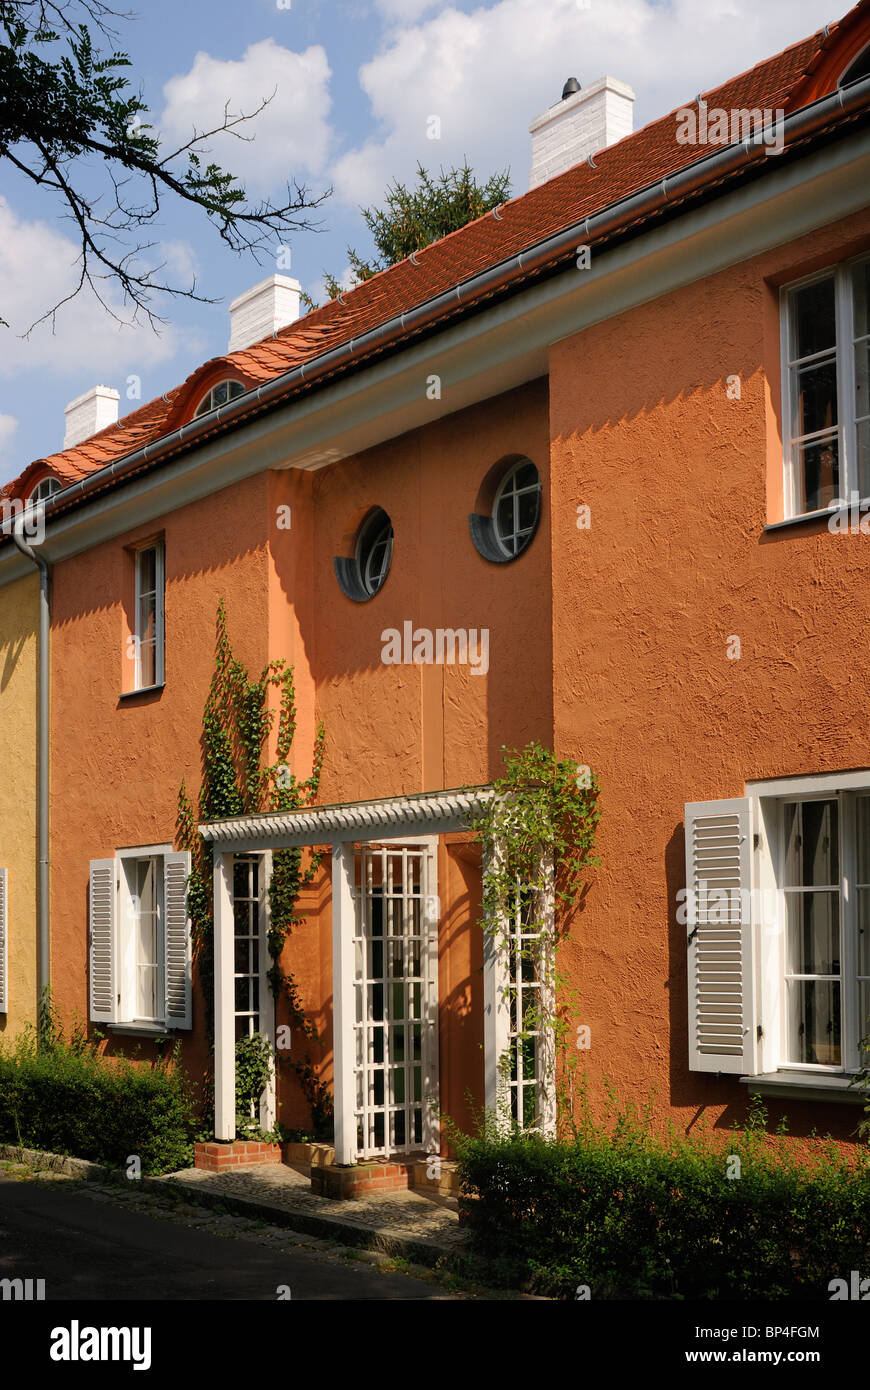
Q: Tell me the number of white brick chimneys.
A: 3